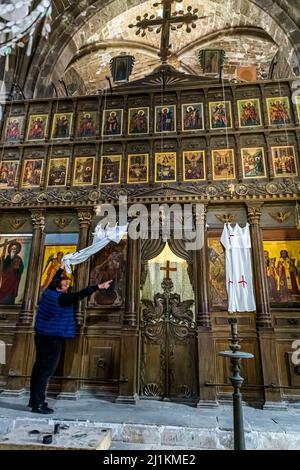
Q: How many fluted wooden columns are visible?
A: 5